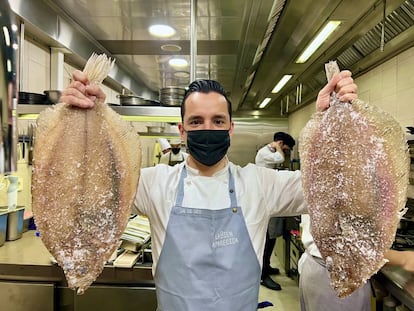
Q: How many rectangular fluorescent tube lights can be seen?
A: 3